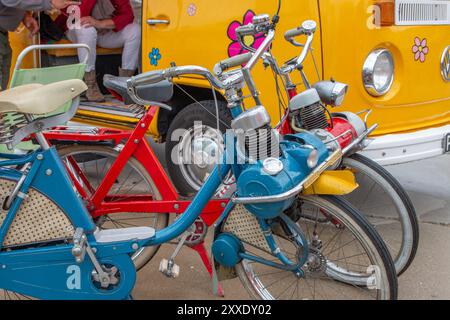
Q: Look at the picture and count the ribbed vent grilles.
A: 1